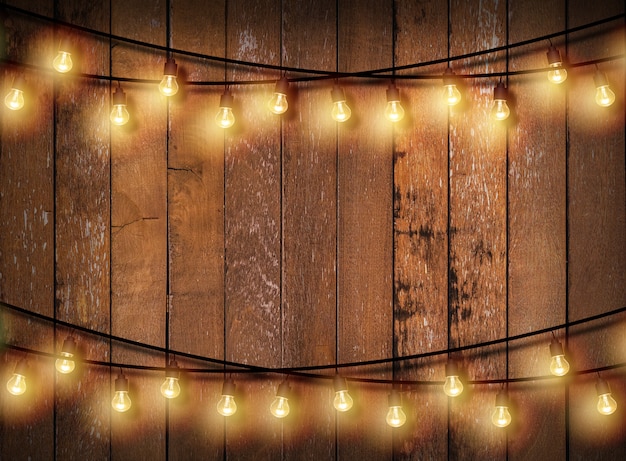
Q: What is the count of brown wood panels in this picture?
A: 11